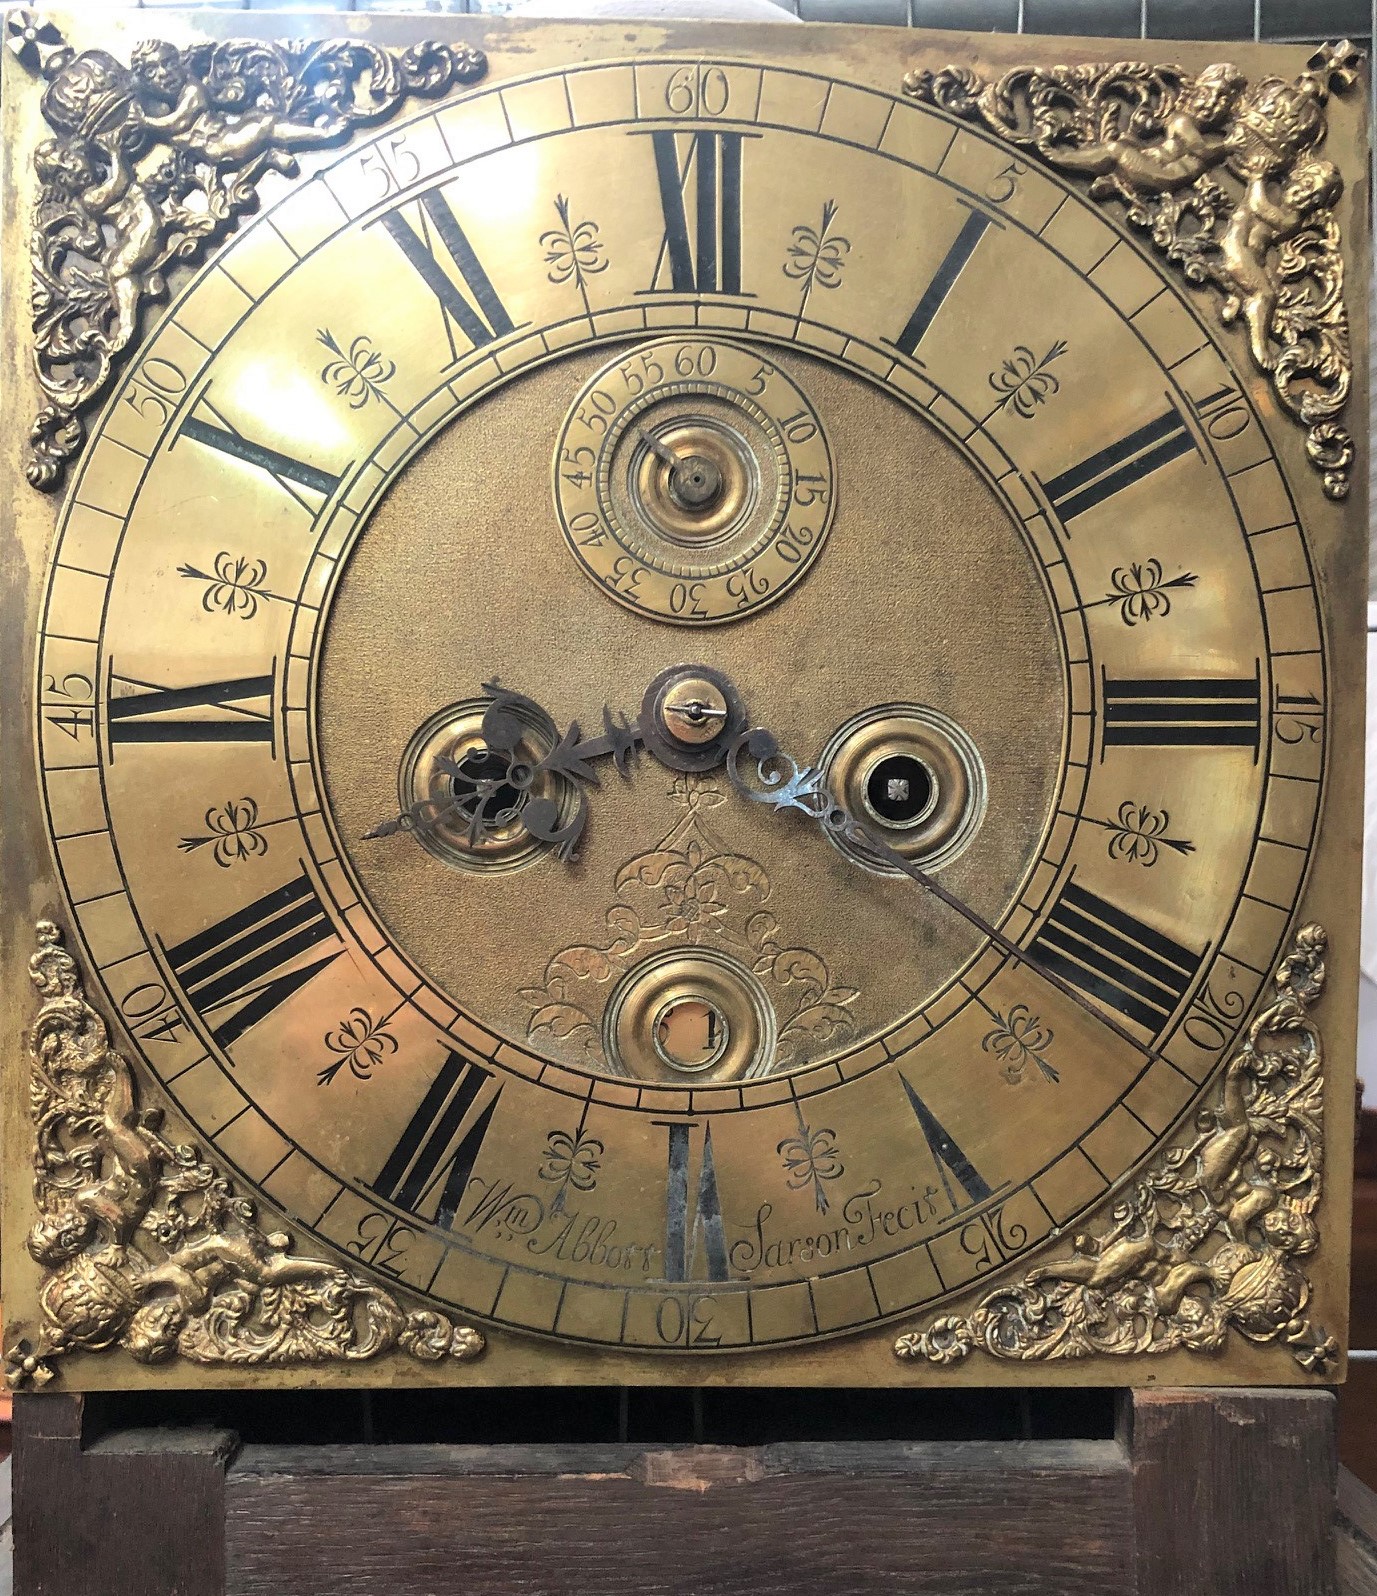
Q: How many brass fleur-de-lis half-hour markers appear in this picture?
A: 12